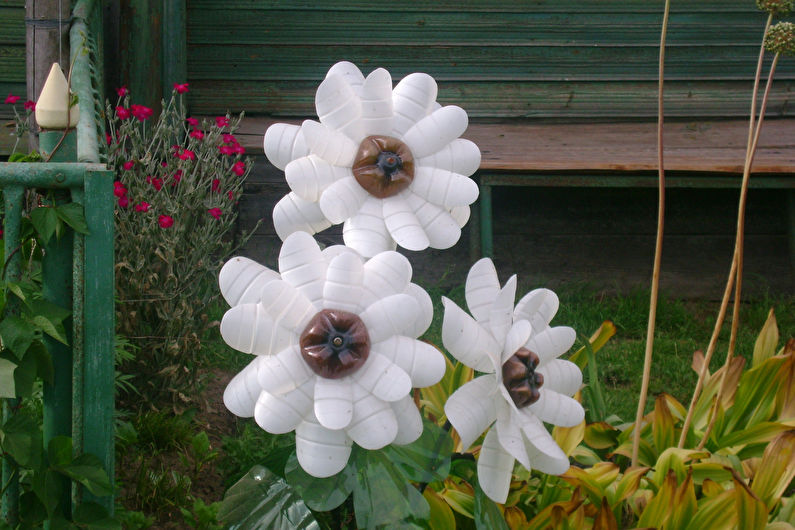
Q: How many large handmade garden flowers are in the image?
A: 3